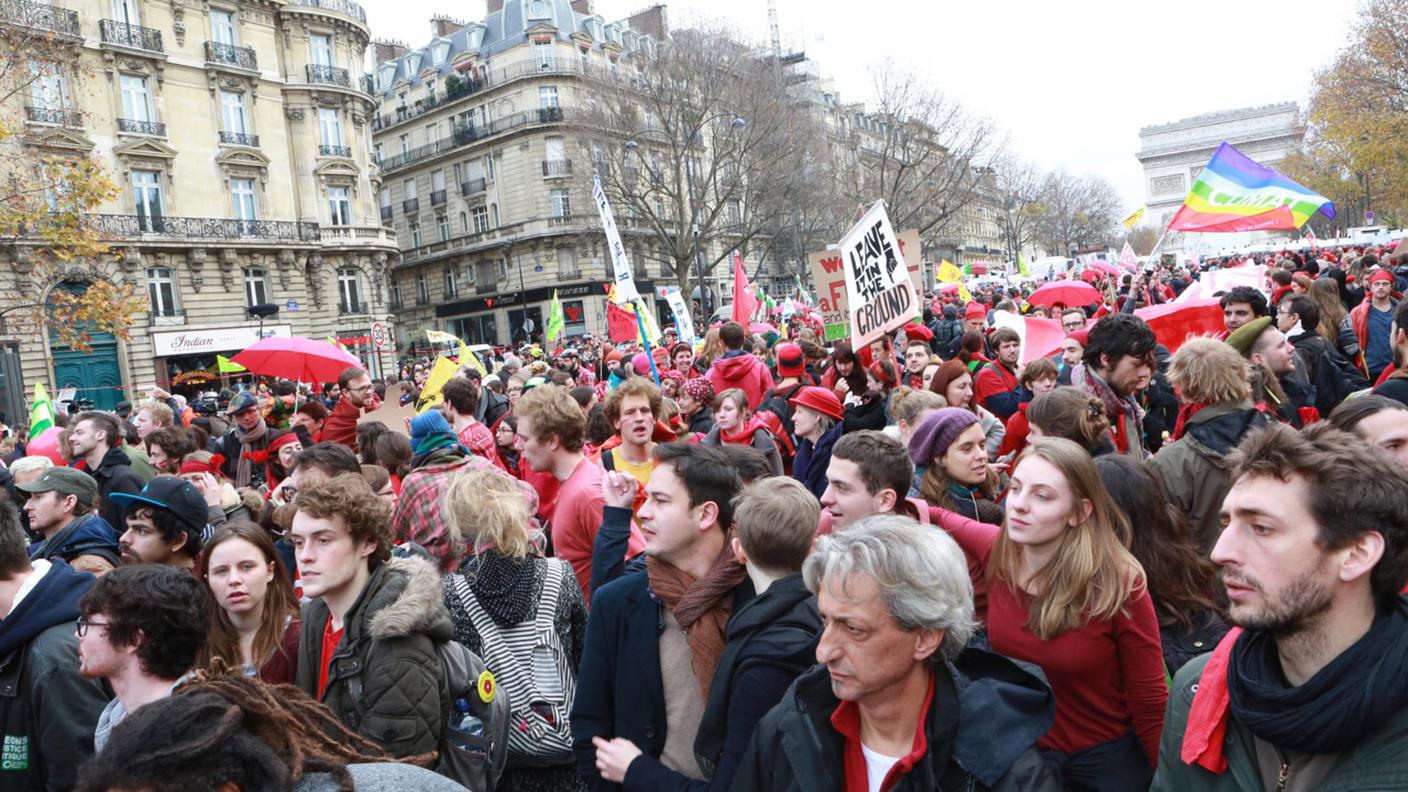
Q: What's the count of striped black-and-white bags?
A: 1